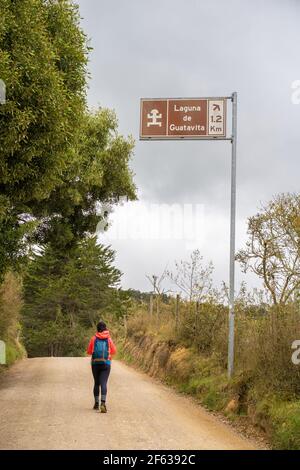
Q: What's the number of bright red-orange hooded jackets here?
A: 1